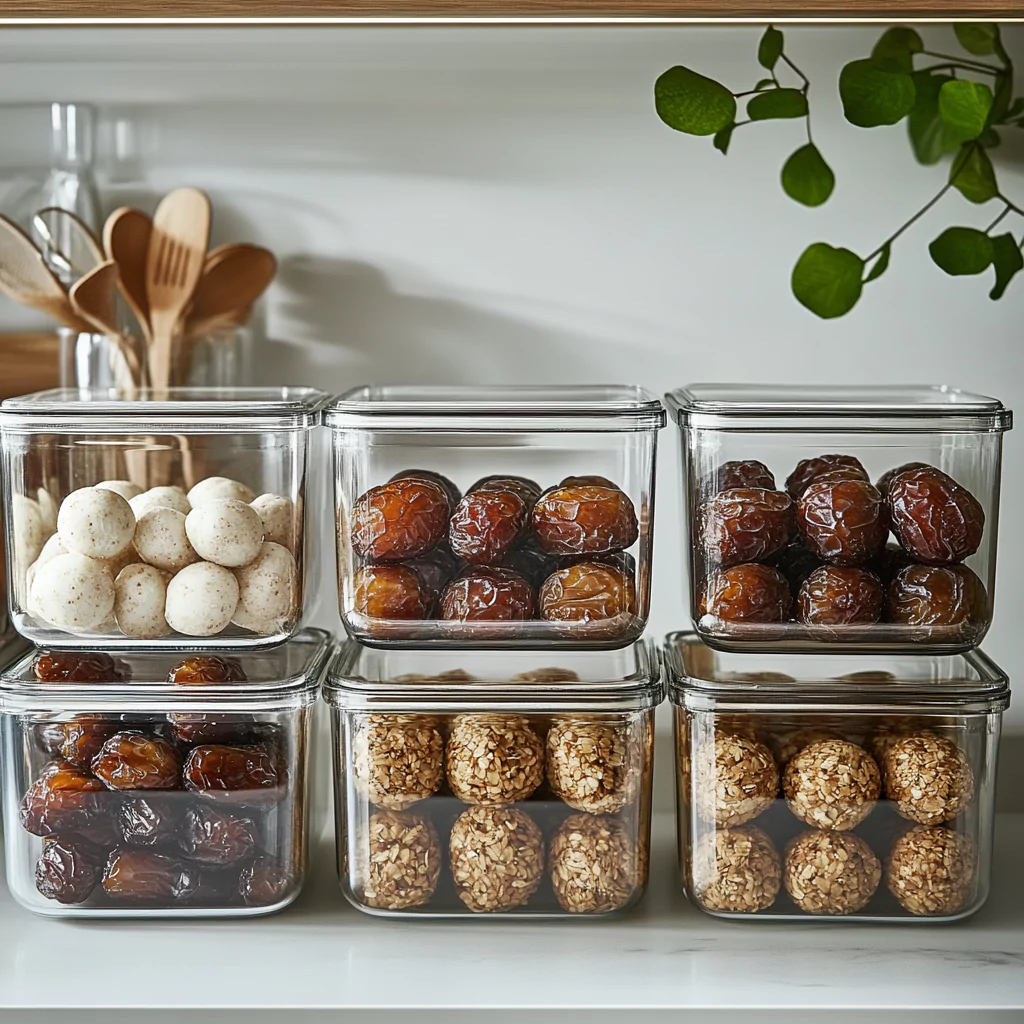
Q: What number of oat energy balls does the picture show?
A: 12